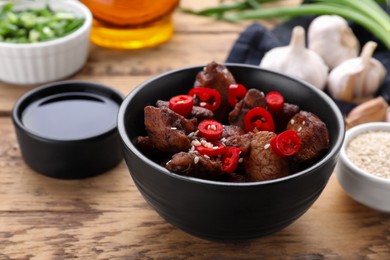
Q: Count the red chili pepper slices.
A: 9